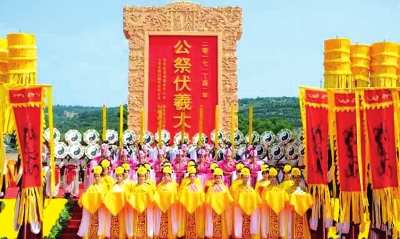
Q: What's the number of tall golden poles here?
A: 9